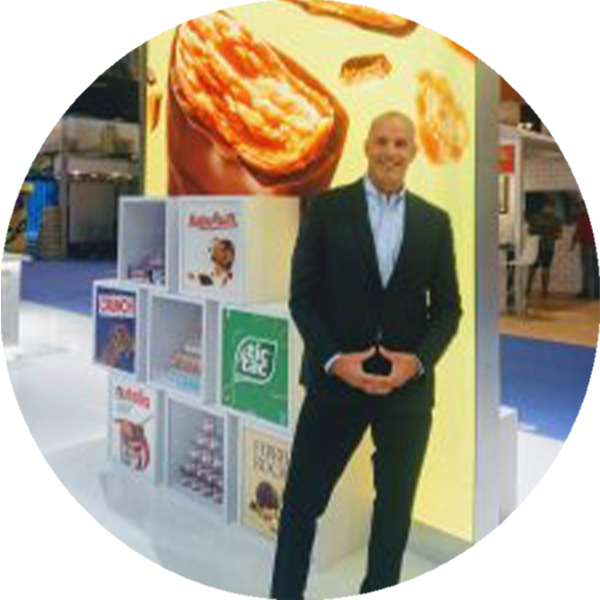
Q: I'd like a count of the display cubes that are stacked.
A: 8